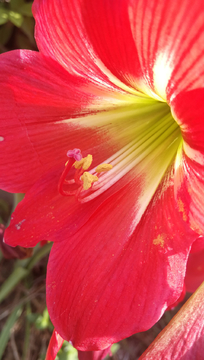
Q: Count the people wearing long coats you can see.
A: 0